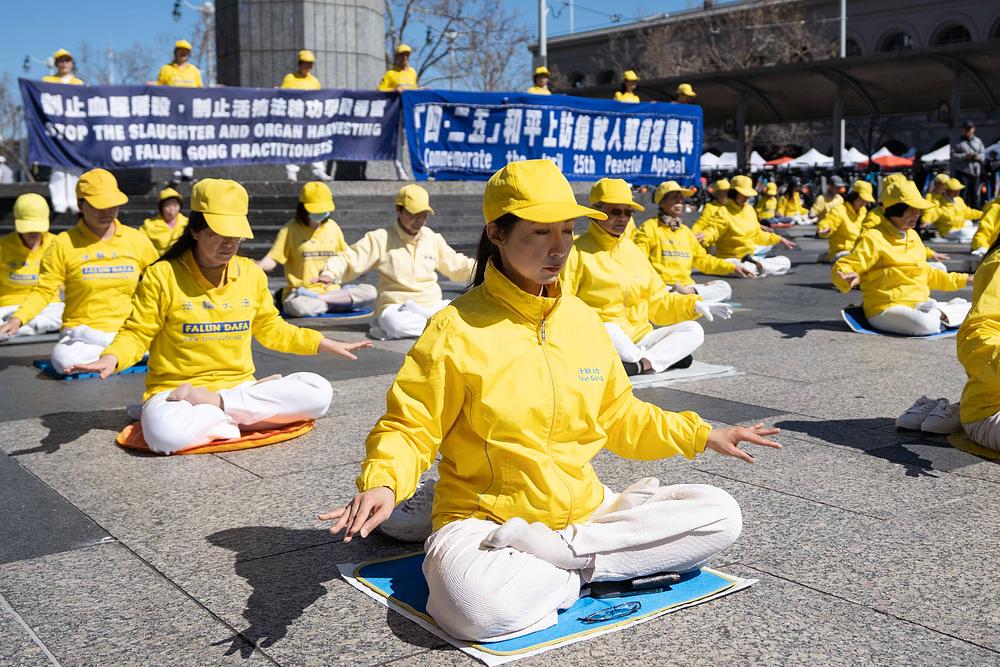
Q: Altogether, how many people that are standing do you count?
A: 8